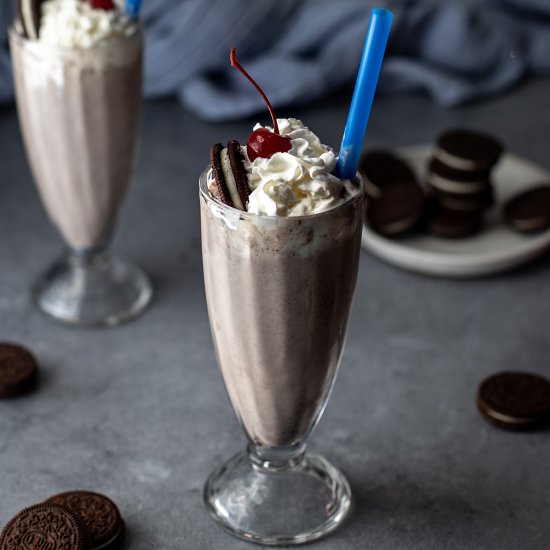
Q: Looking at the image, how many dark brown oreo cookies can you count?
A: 13